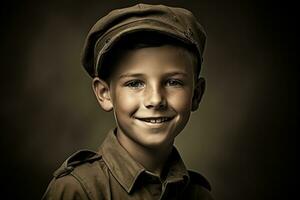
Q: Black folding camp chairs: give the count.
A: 0